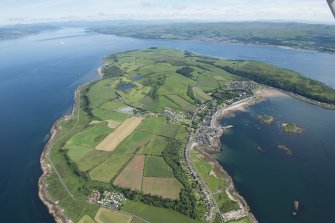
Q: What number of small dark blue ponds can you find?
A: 2